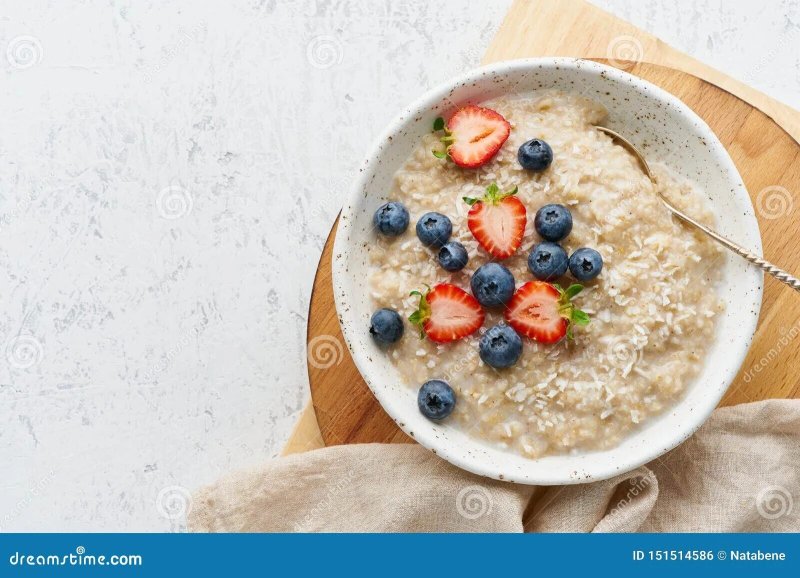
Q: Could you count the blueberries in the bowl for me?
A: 11